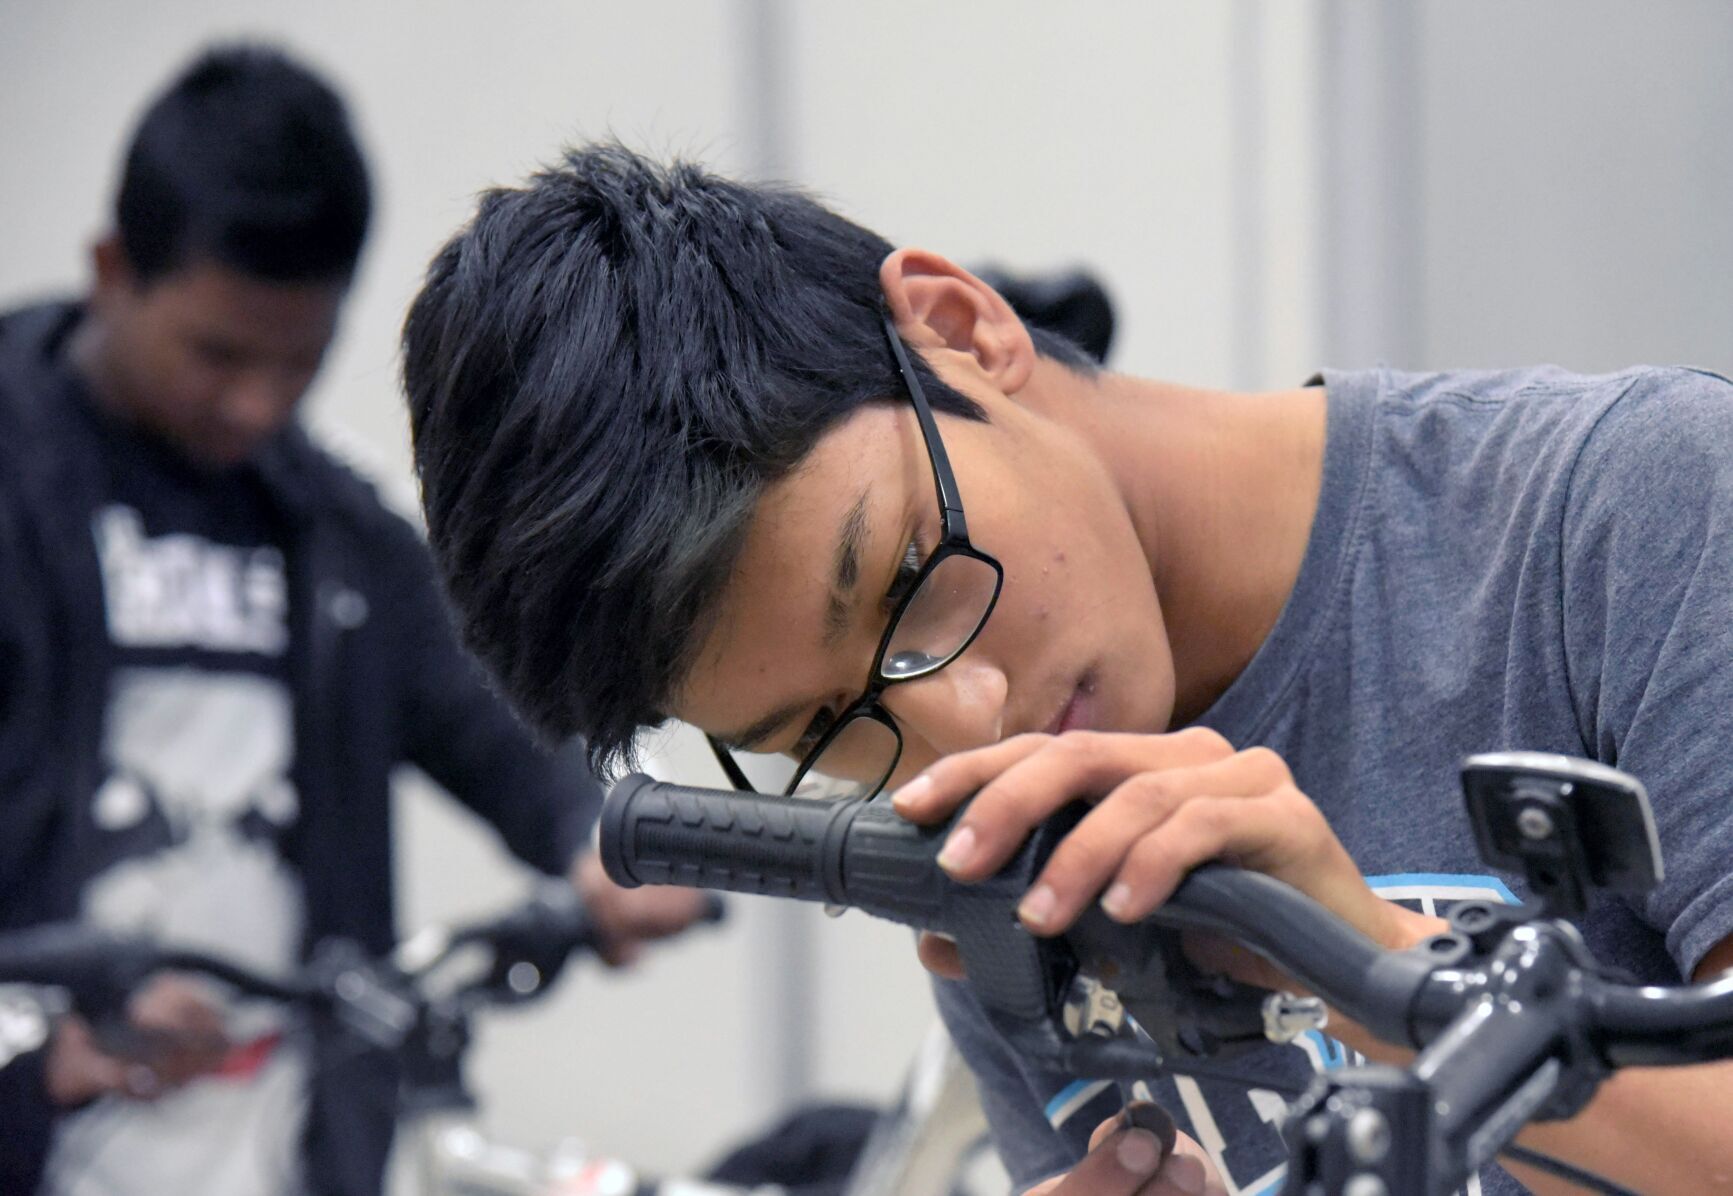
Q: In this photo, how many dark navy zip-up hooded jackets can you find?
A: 1